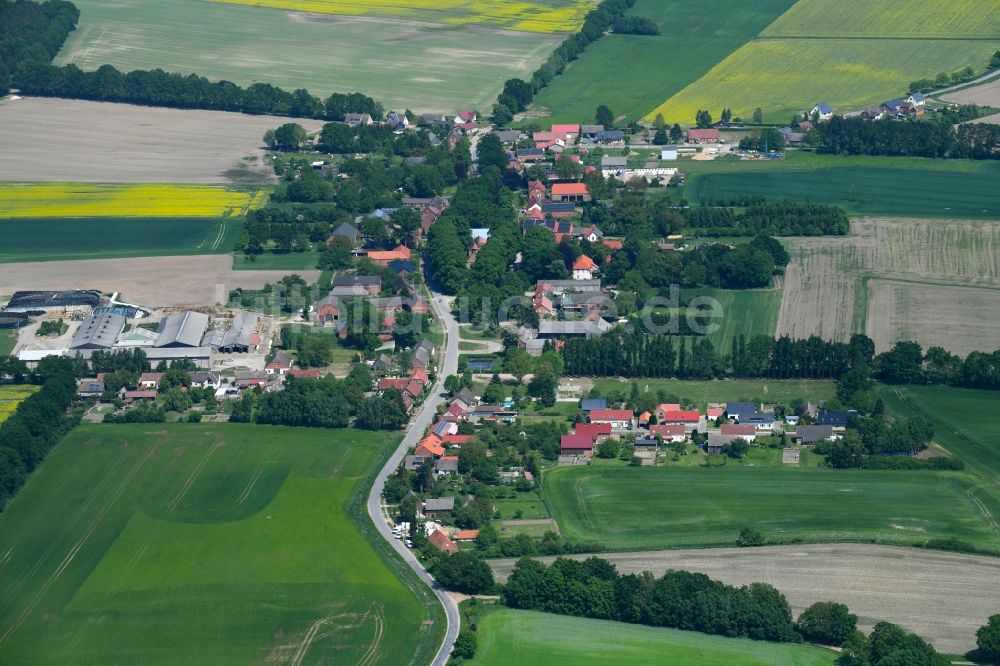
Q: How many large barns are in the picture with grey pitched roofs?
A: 3